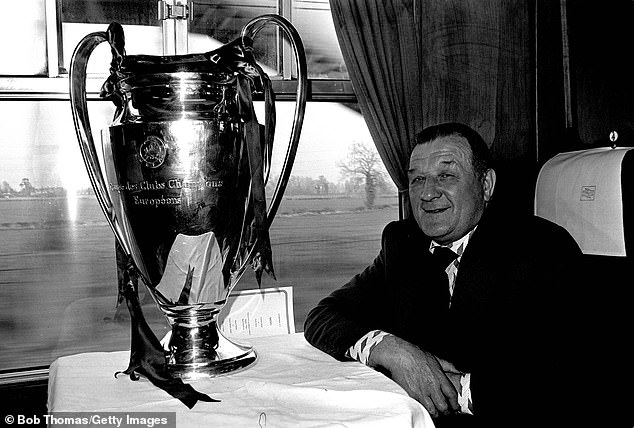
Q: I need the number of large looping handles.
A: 2